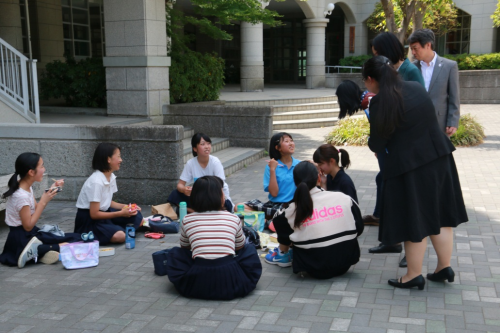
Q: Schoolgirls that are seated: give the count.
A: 7